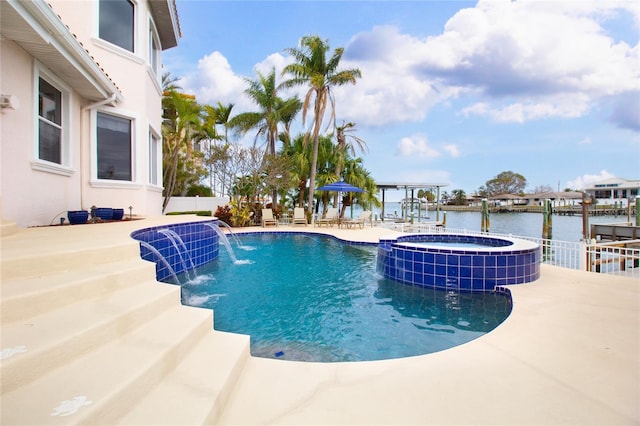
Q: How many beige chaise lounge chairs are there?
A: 4